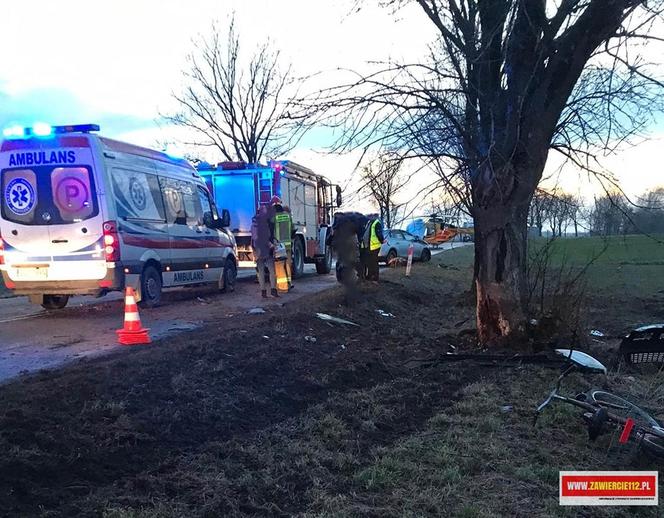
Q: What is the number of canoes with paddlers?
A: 0